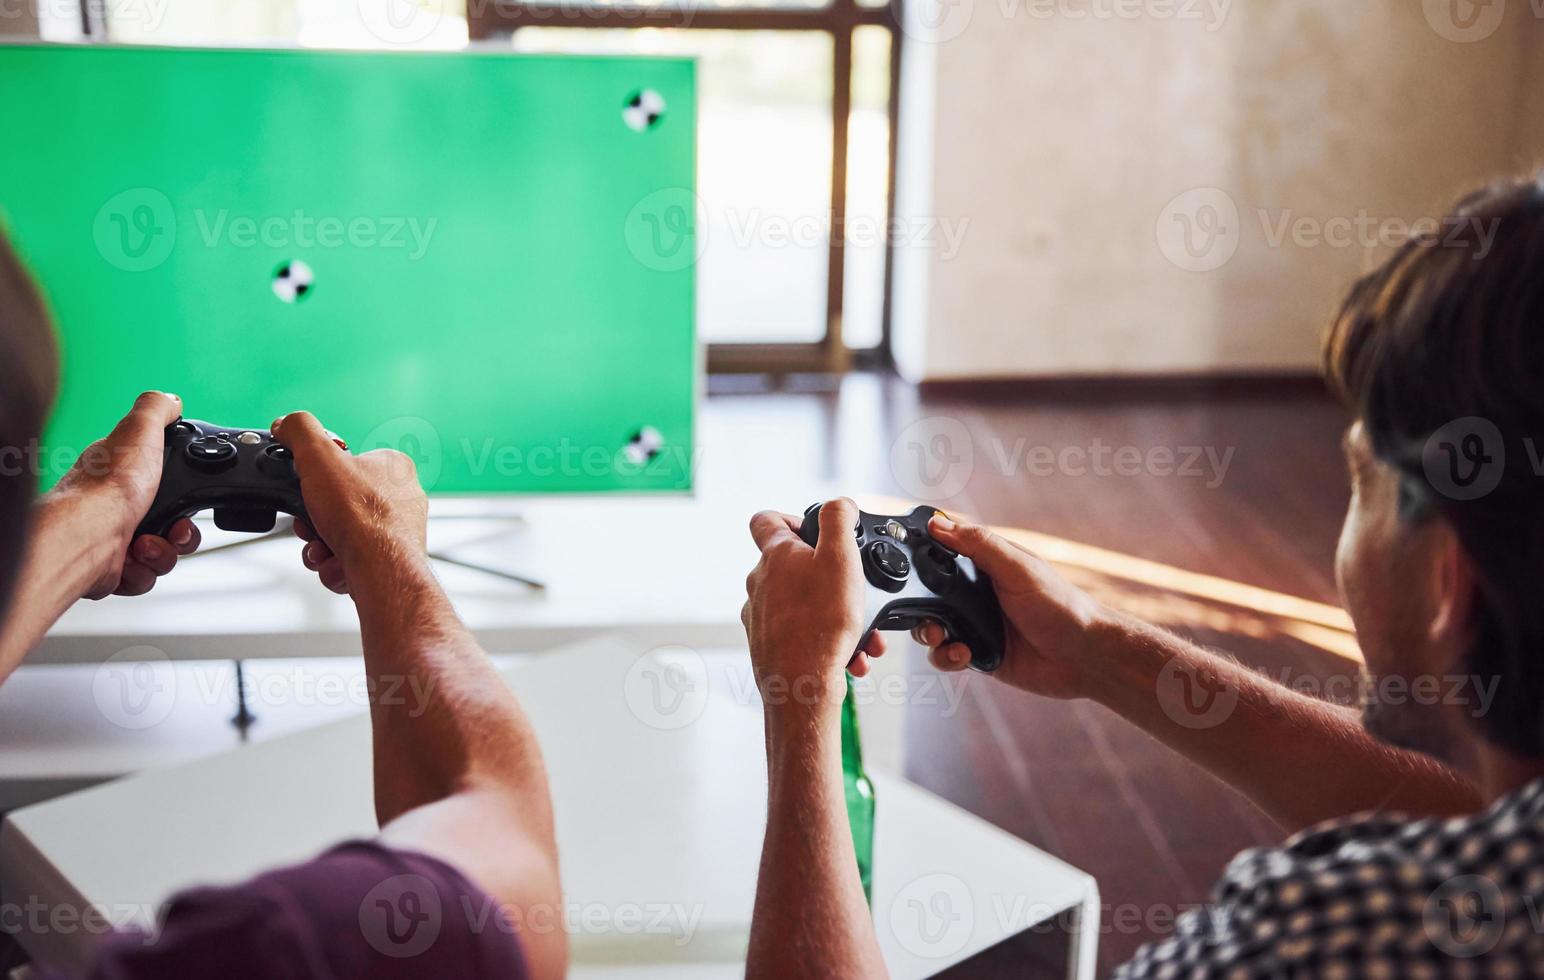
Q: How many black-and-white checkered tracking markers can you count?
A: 3